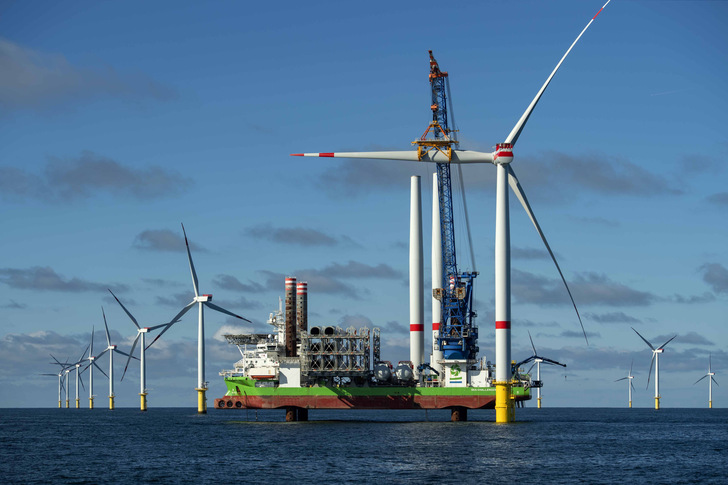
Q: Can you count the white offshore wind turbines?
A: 12